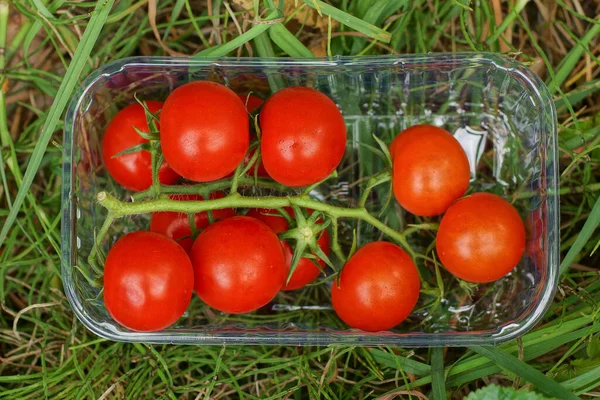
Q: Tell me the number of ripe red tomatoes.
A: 11